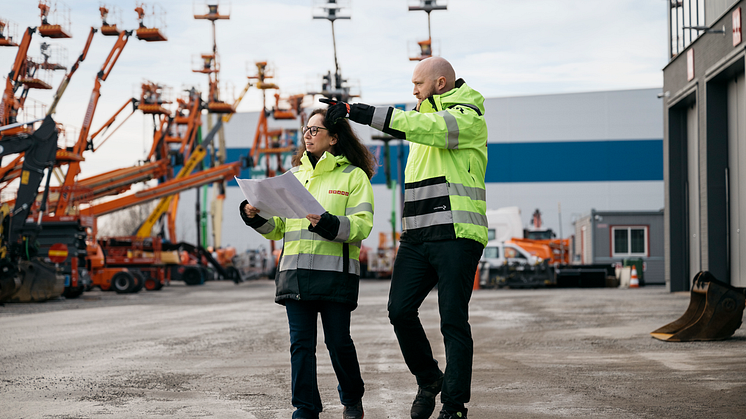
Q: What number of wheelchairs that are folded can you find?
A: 0